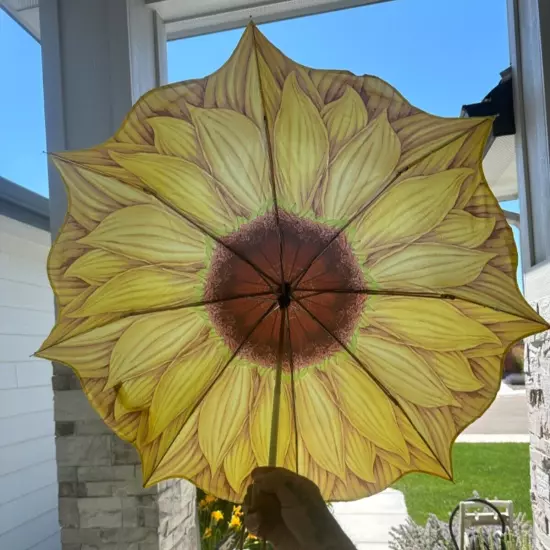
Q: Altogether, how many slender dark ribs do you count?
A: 8